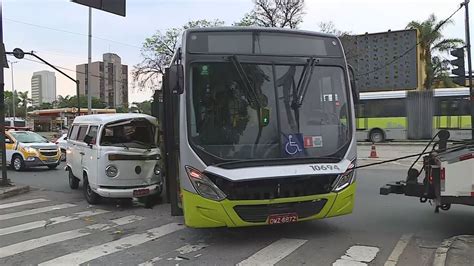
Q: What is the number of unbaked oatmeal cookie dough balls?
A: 0